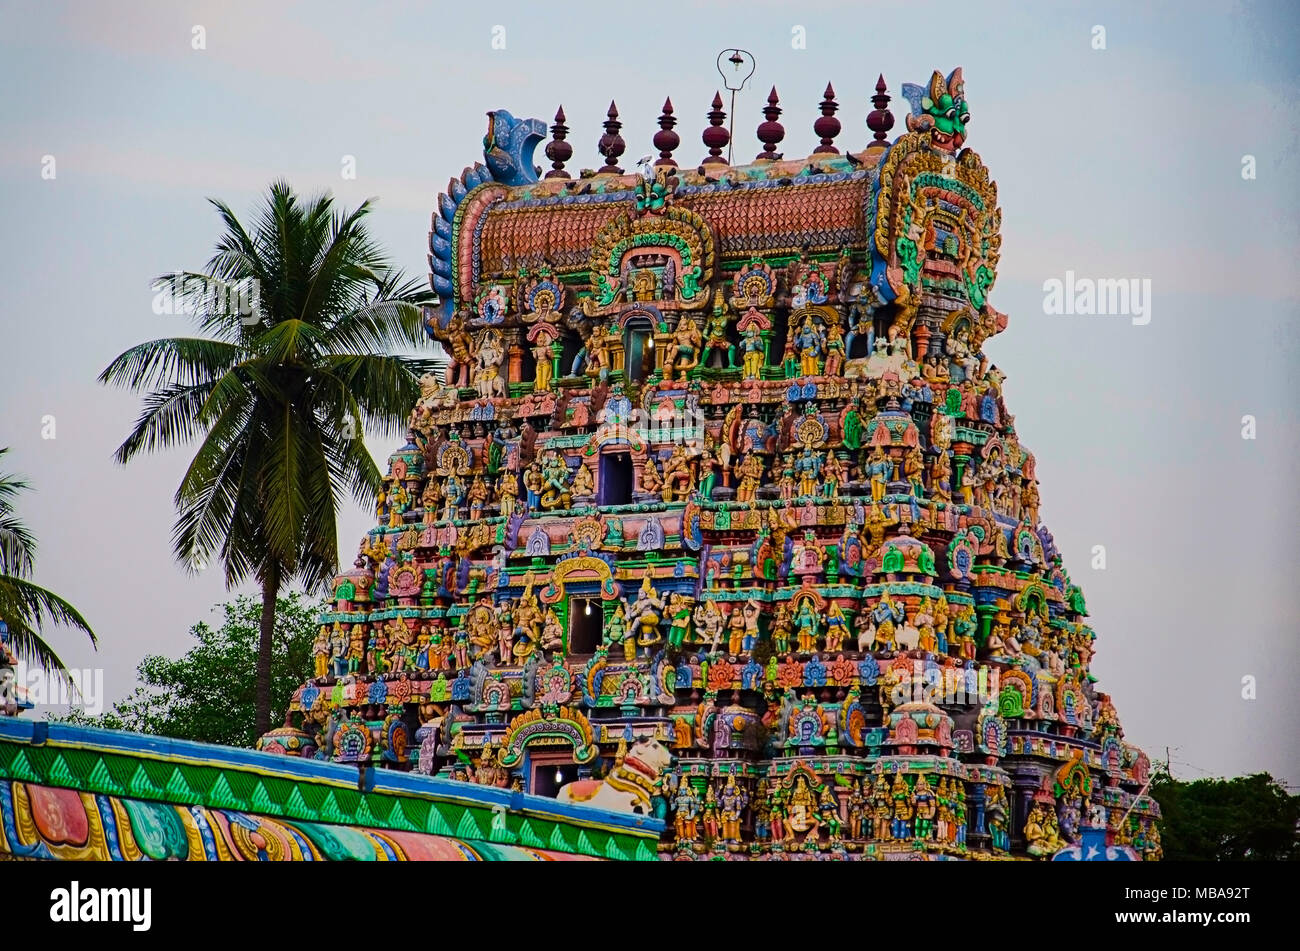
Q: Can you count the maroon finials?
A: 7